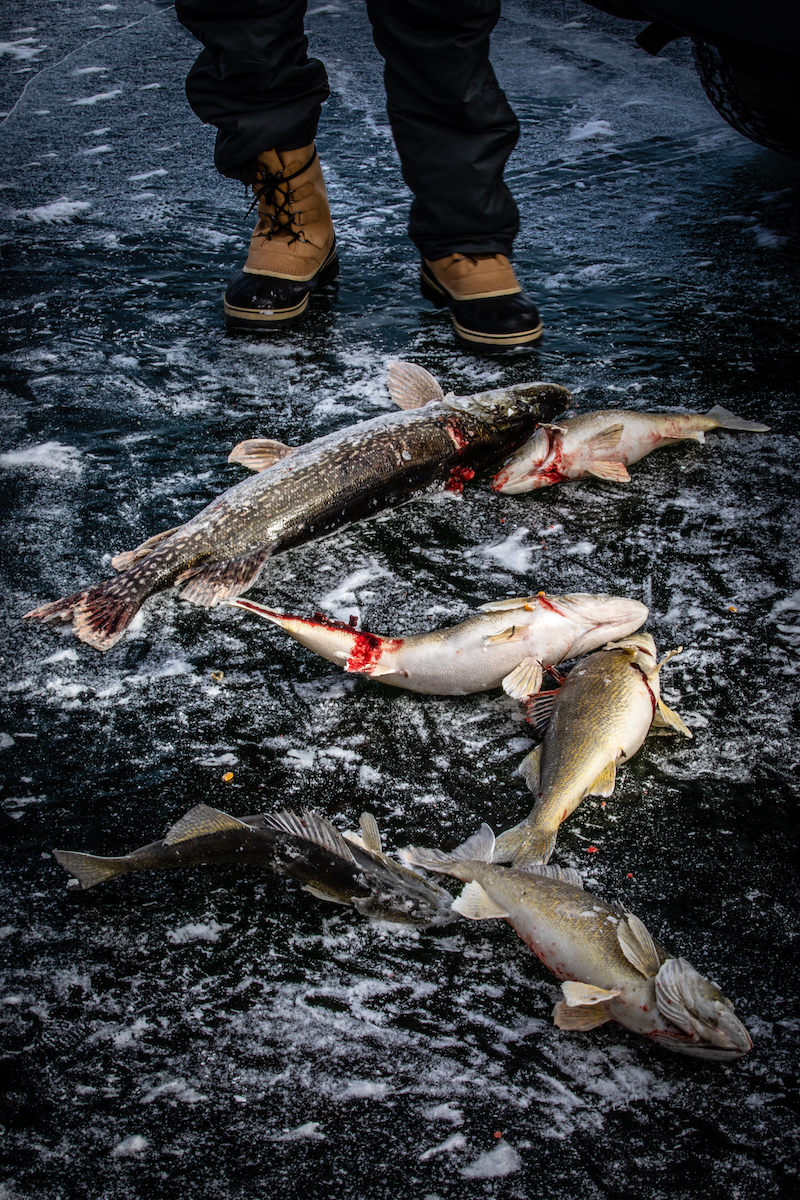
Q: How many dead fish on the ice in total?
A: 6